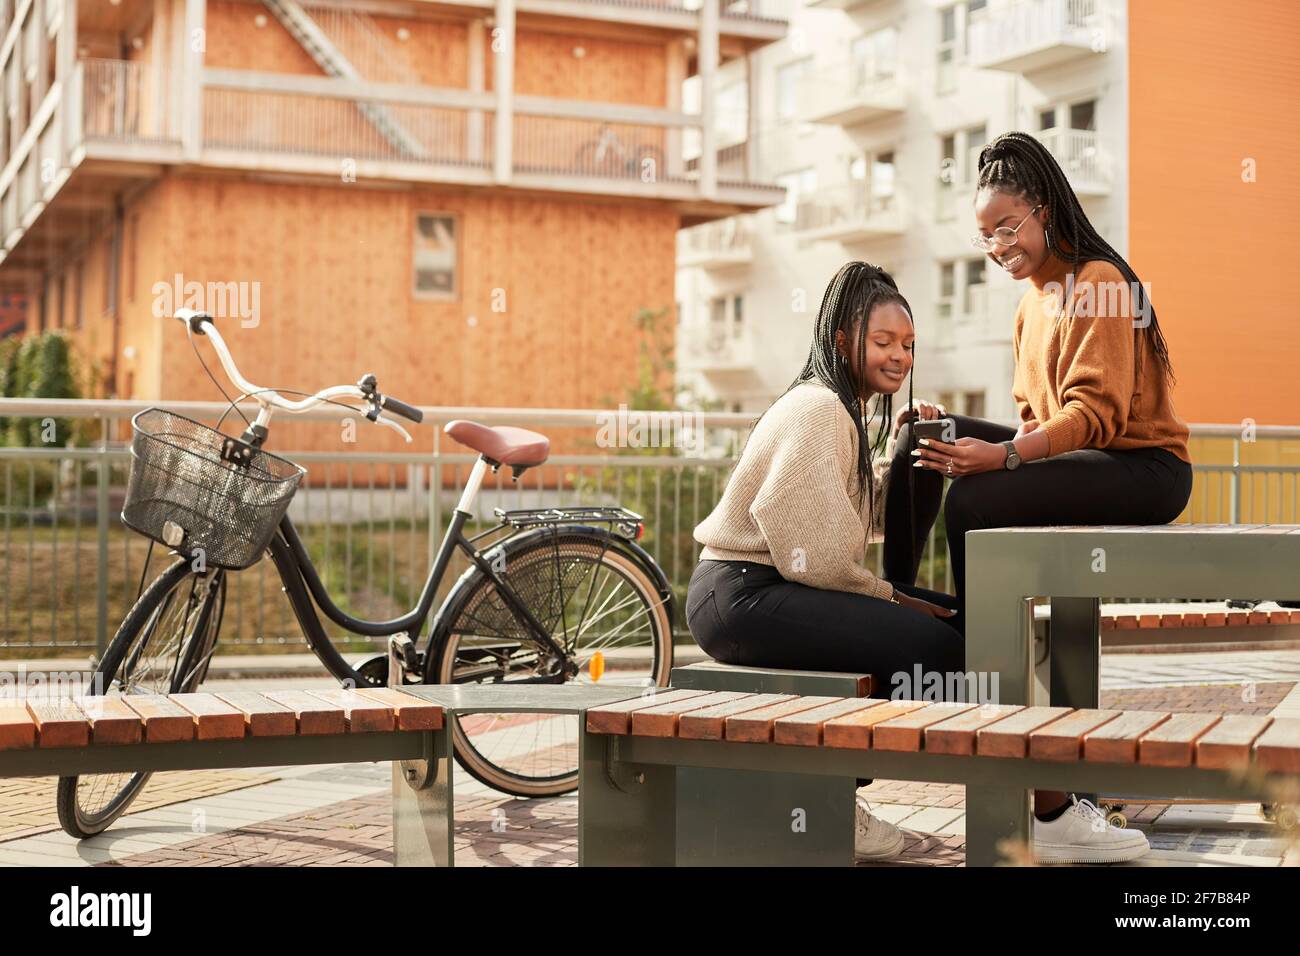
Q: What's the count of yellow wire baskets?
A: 0